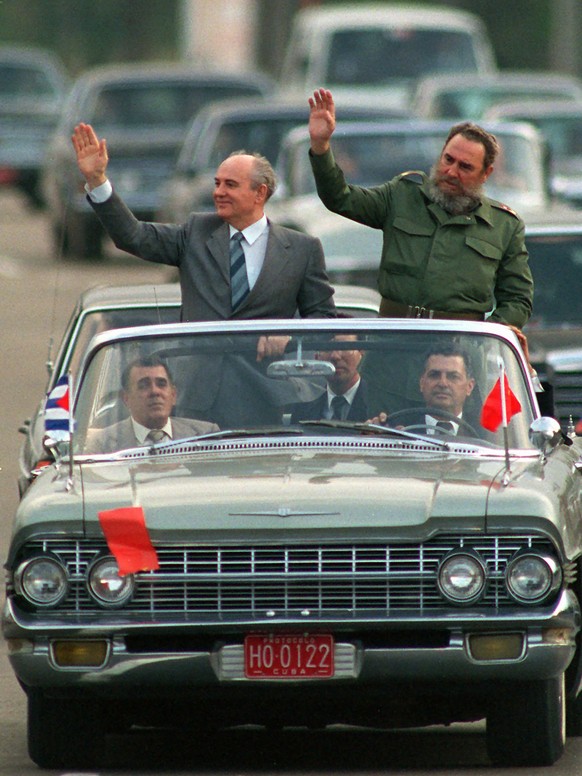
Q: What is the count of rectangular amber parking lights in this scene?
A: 2